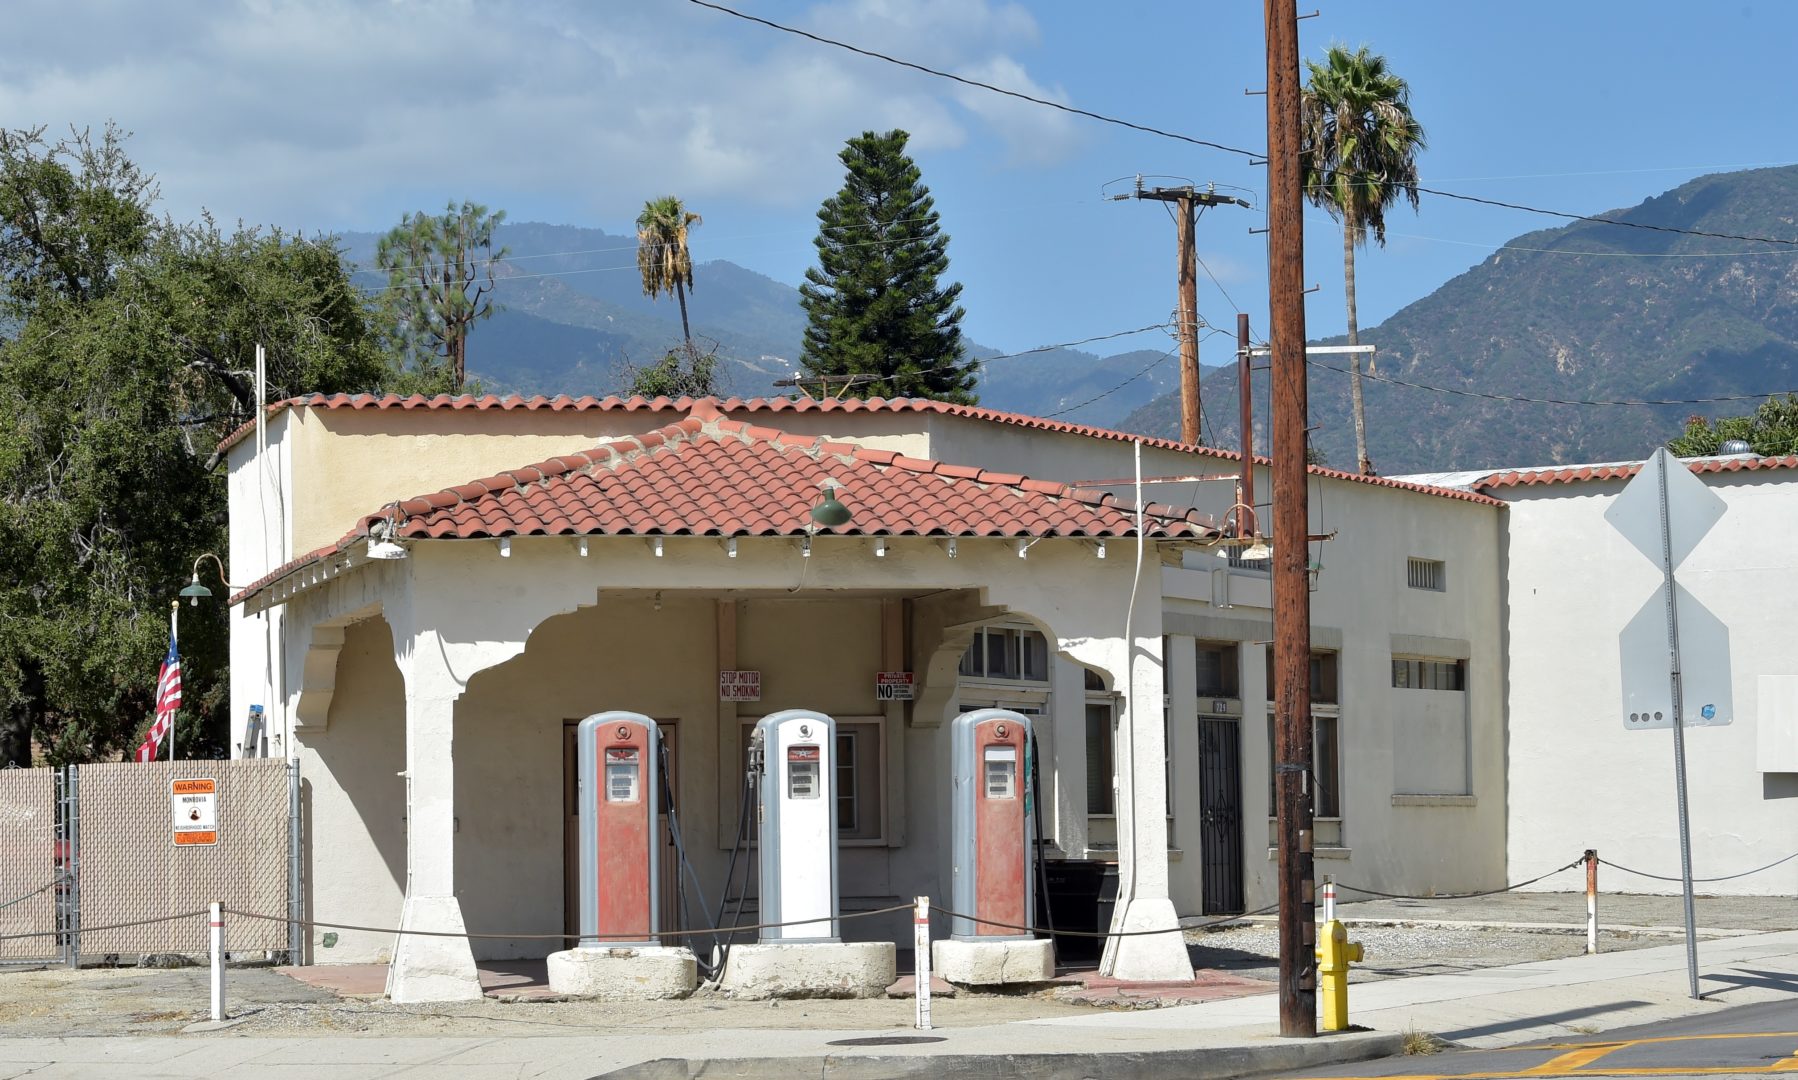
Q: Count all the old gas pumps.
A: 3